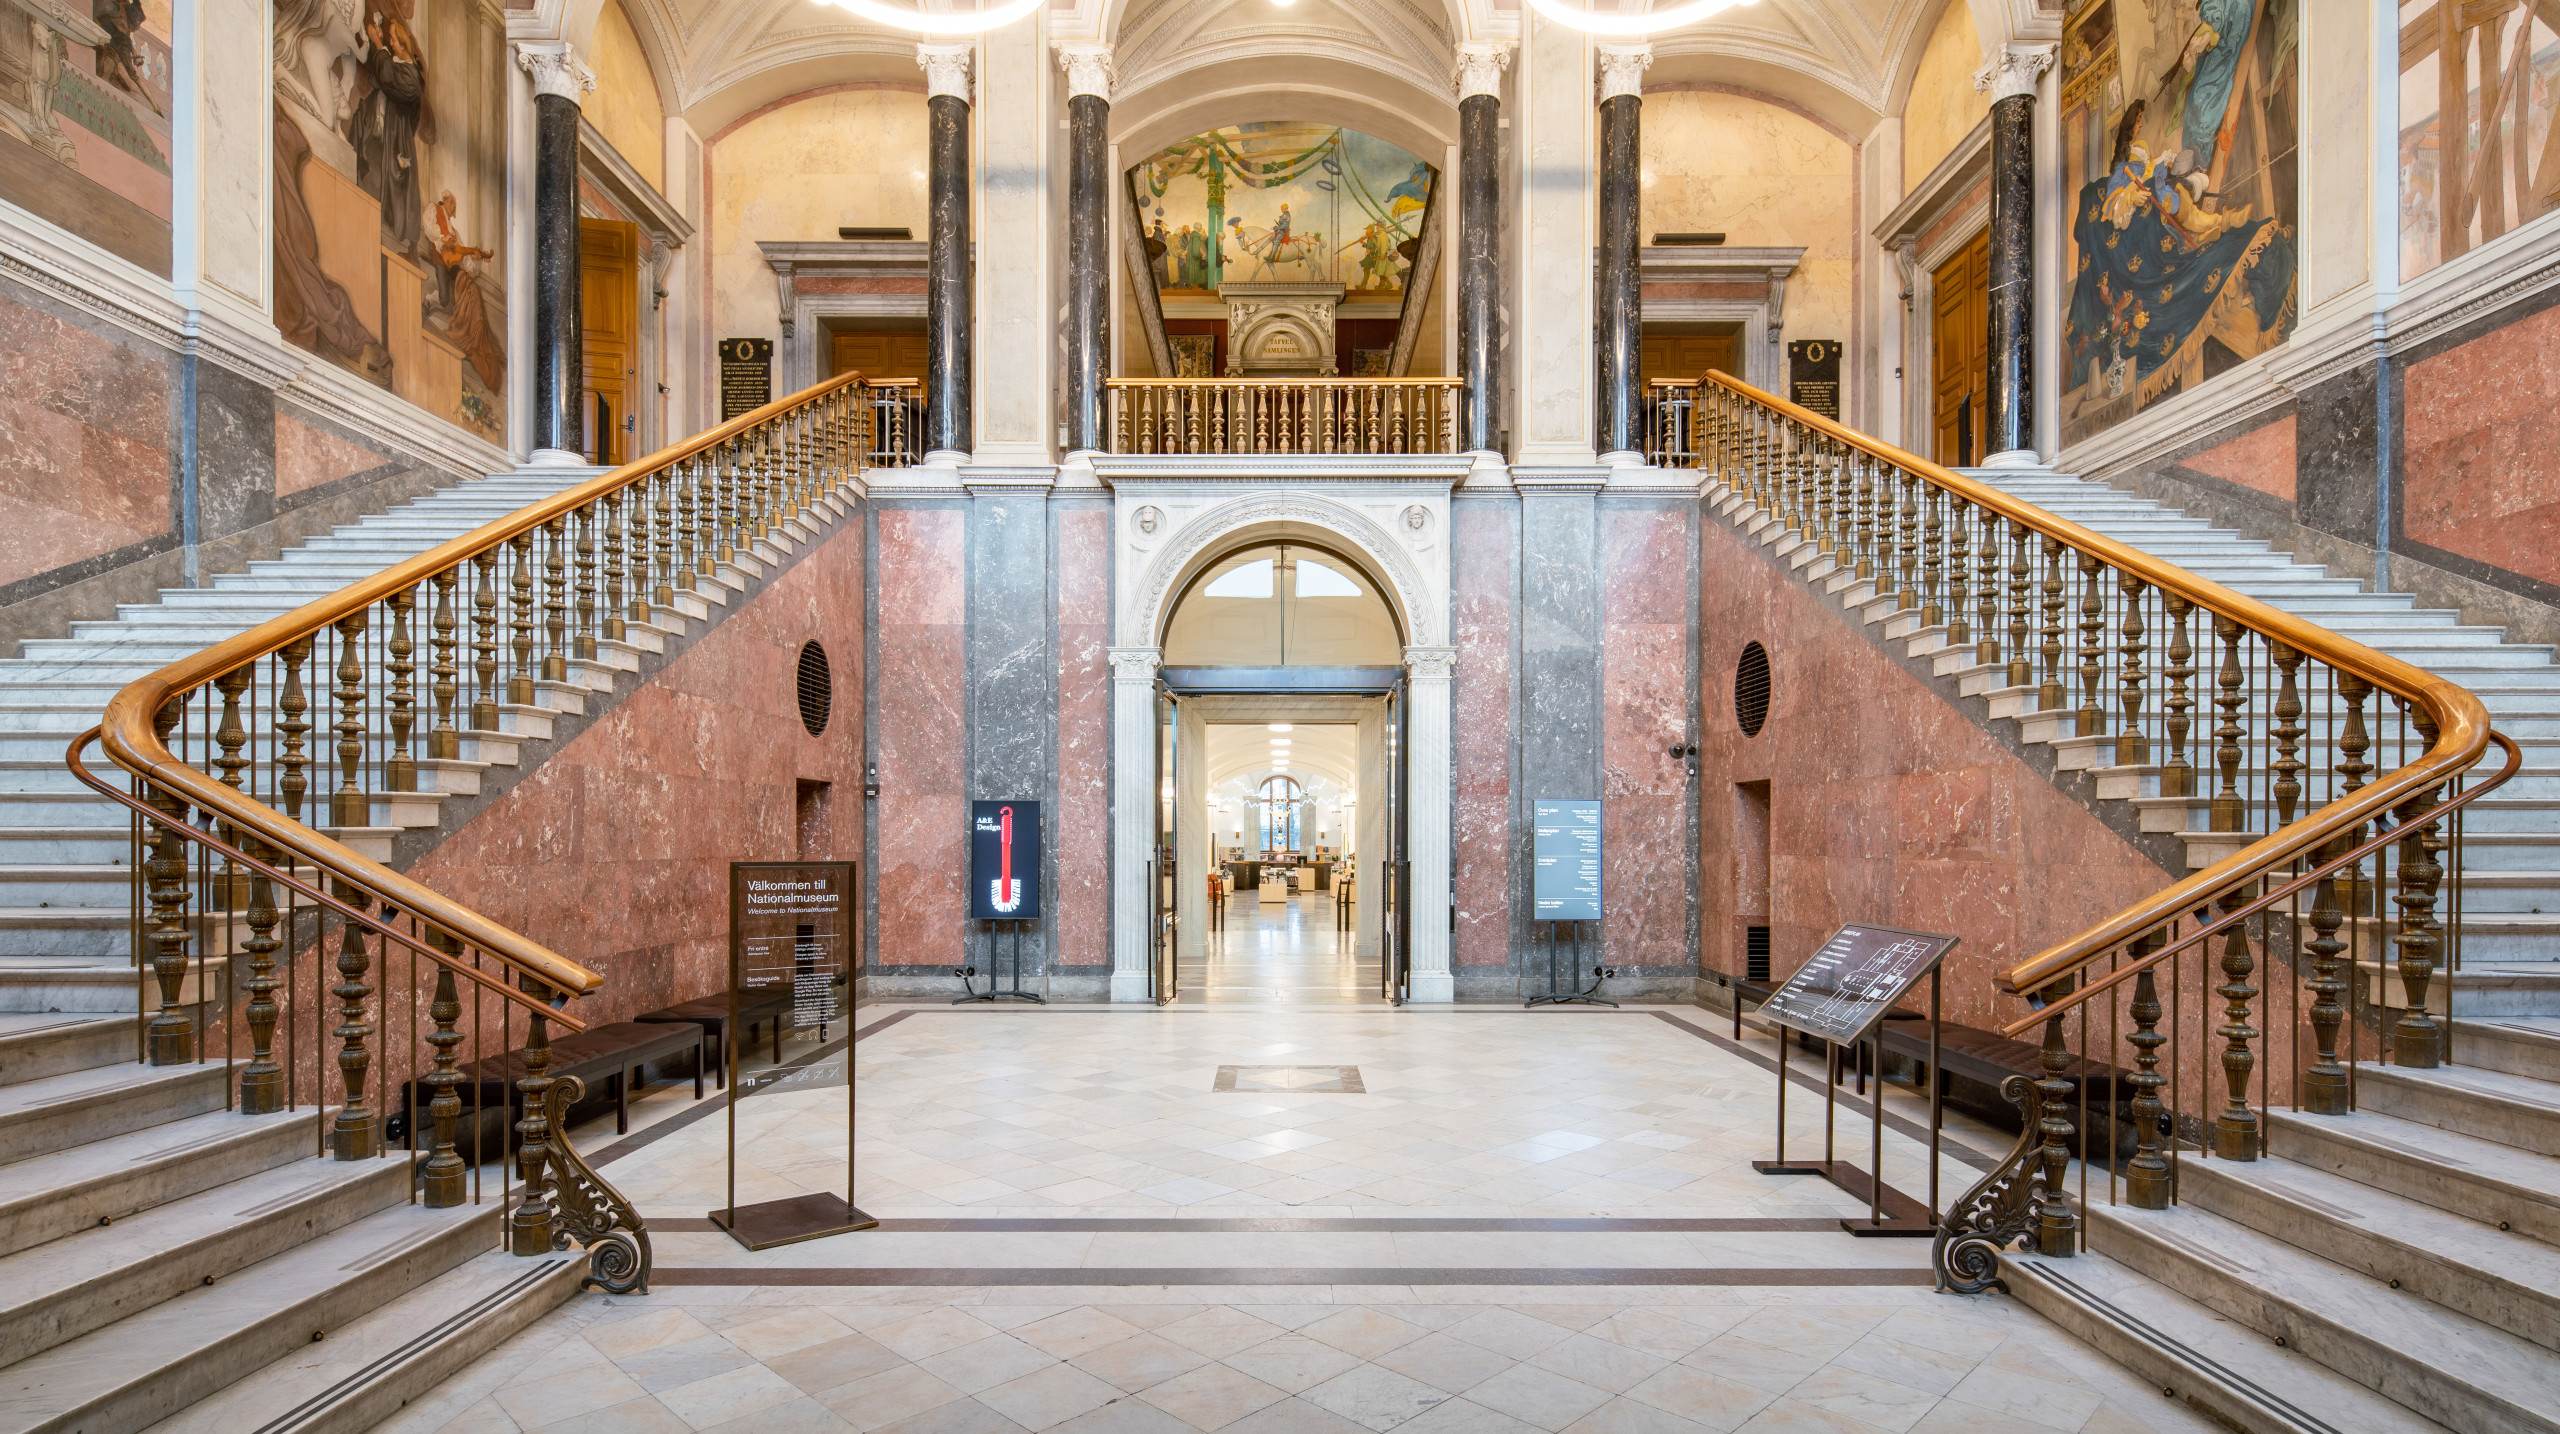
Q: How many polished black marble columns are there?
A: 6